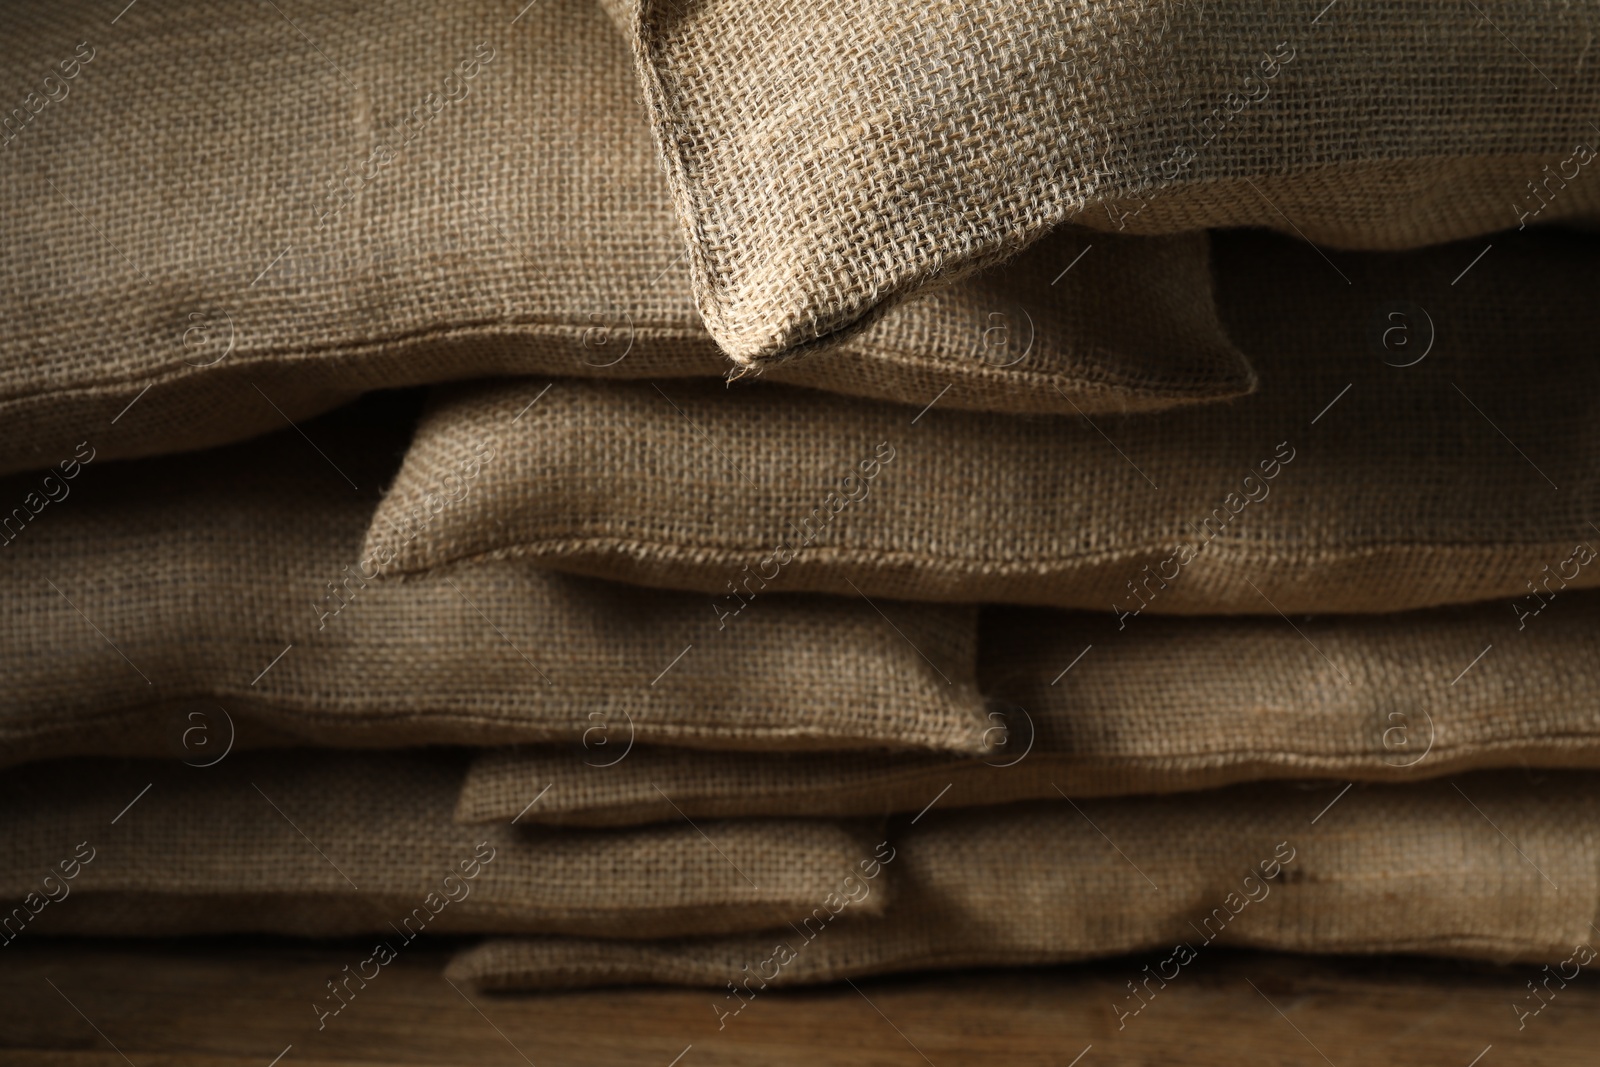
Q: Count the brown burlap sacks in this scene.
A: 7